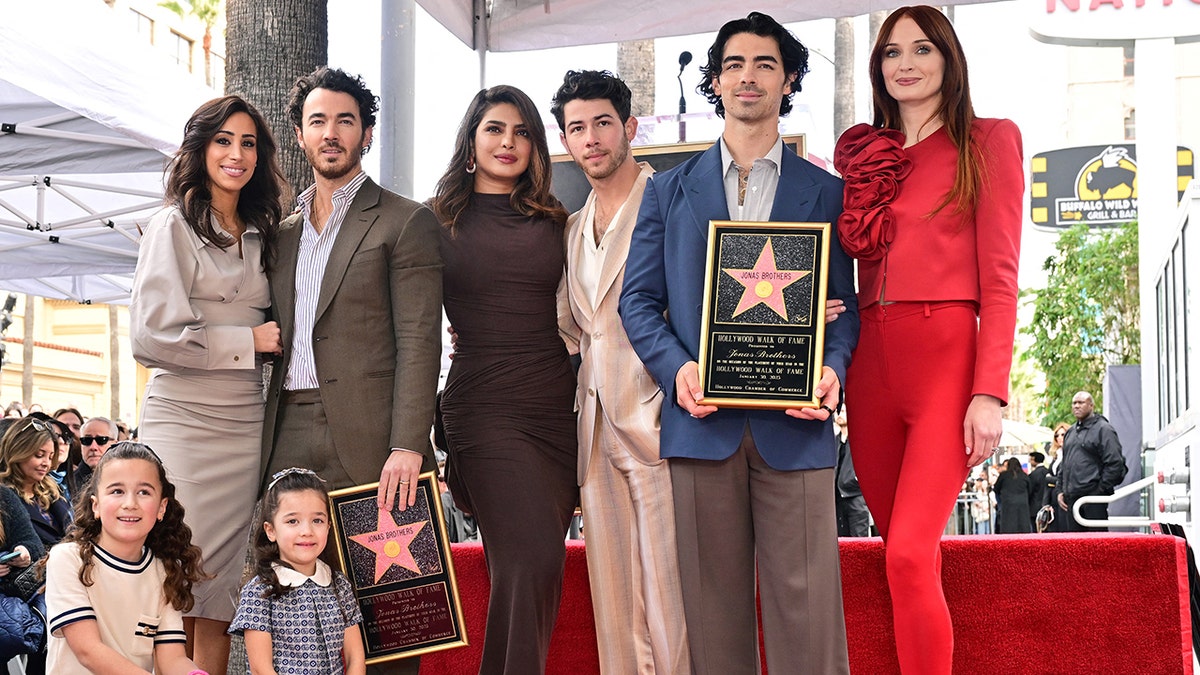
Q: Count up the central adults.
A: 6